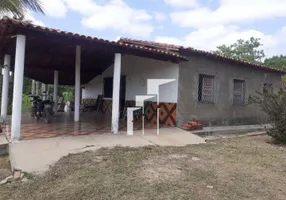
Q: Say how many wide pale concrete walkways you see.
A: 1